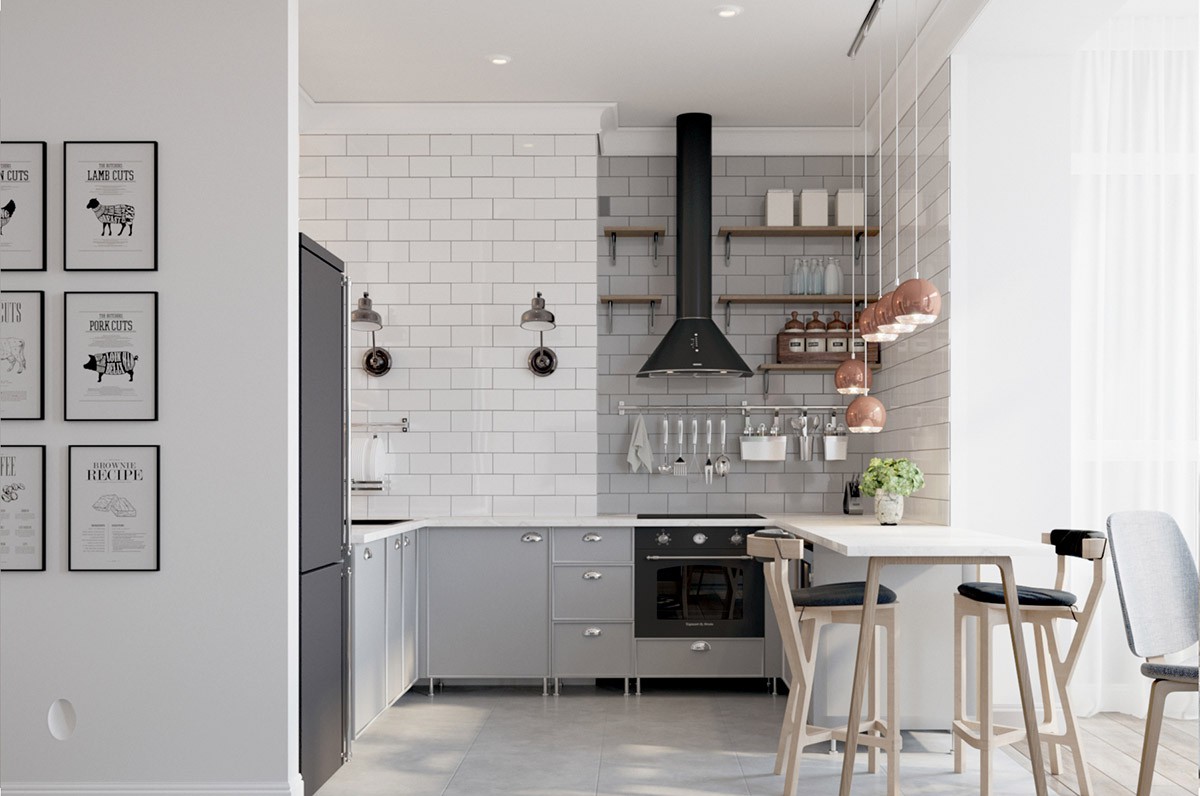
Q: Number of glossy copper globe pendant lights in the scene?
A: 5